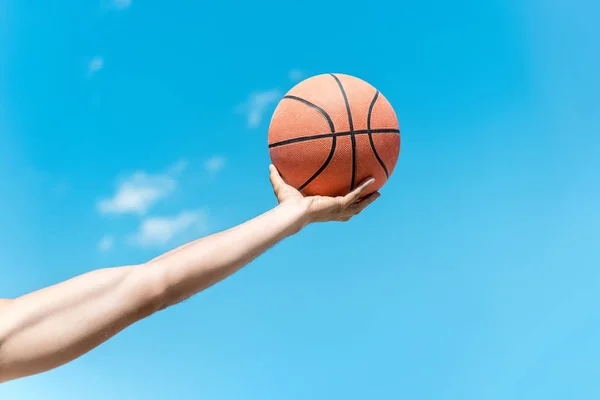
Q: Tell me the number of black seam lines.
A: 4